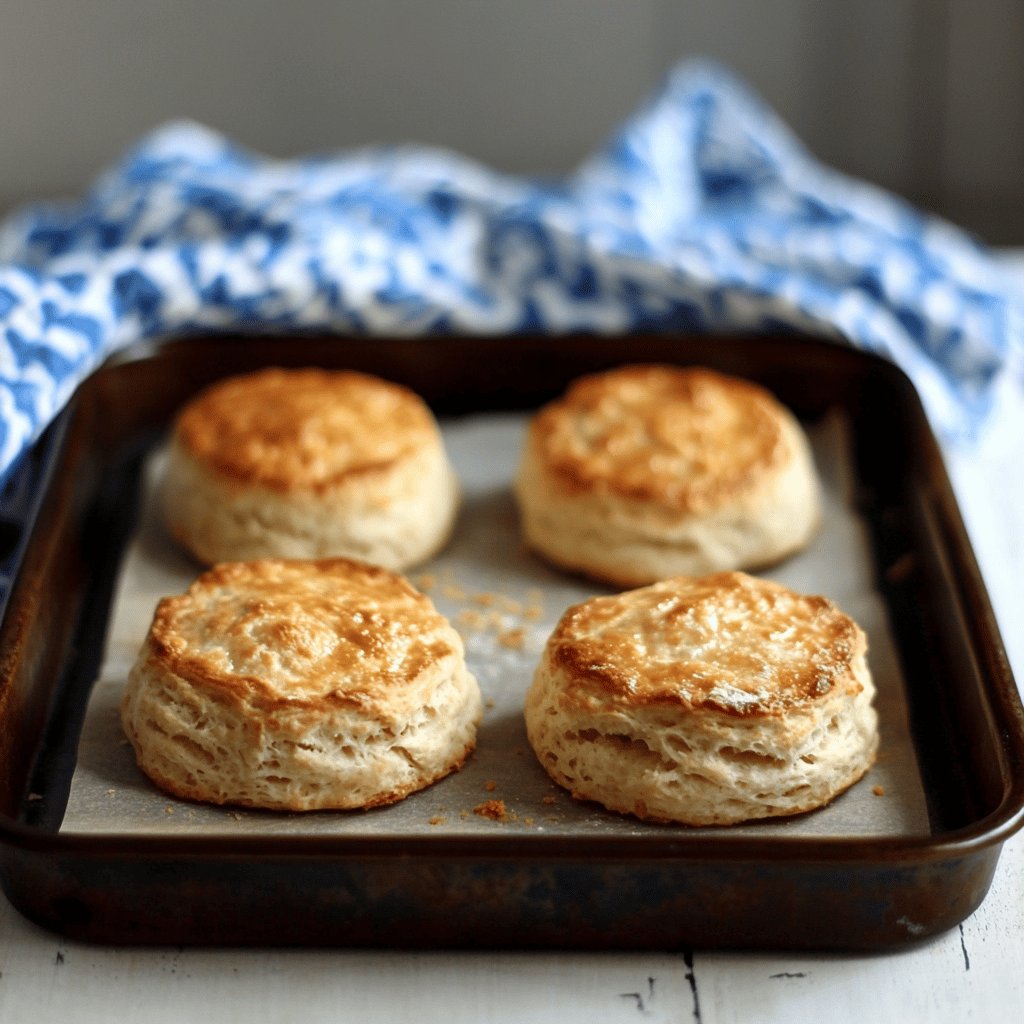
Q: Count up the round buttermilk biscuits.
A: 4